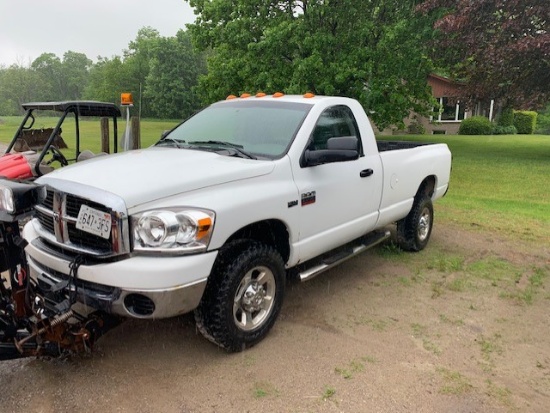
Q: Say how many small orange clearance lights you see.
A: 5